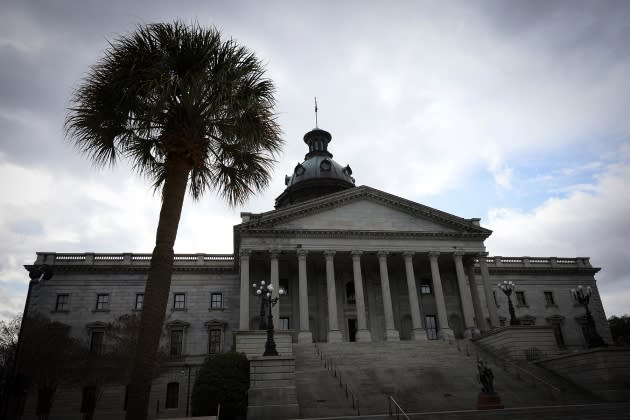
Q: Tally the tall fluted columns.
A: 10